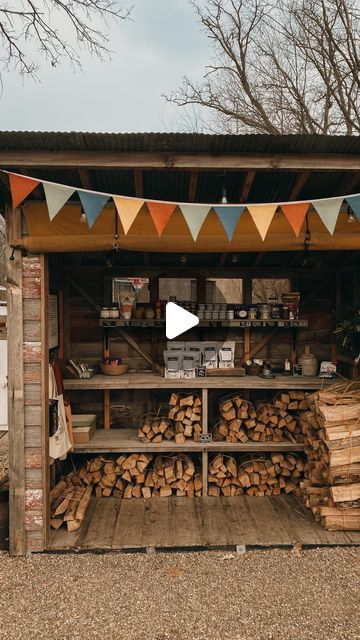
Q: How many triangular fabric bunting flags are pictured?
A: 11